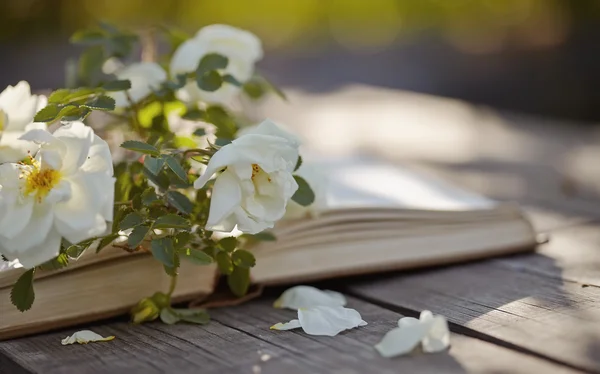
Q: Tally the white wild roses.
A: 5